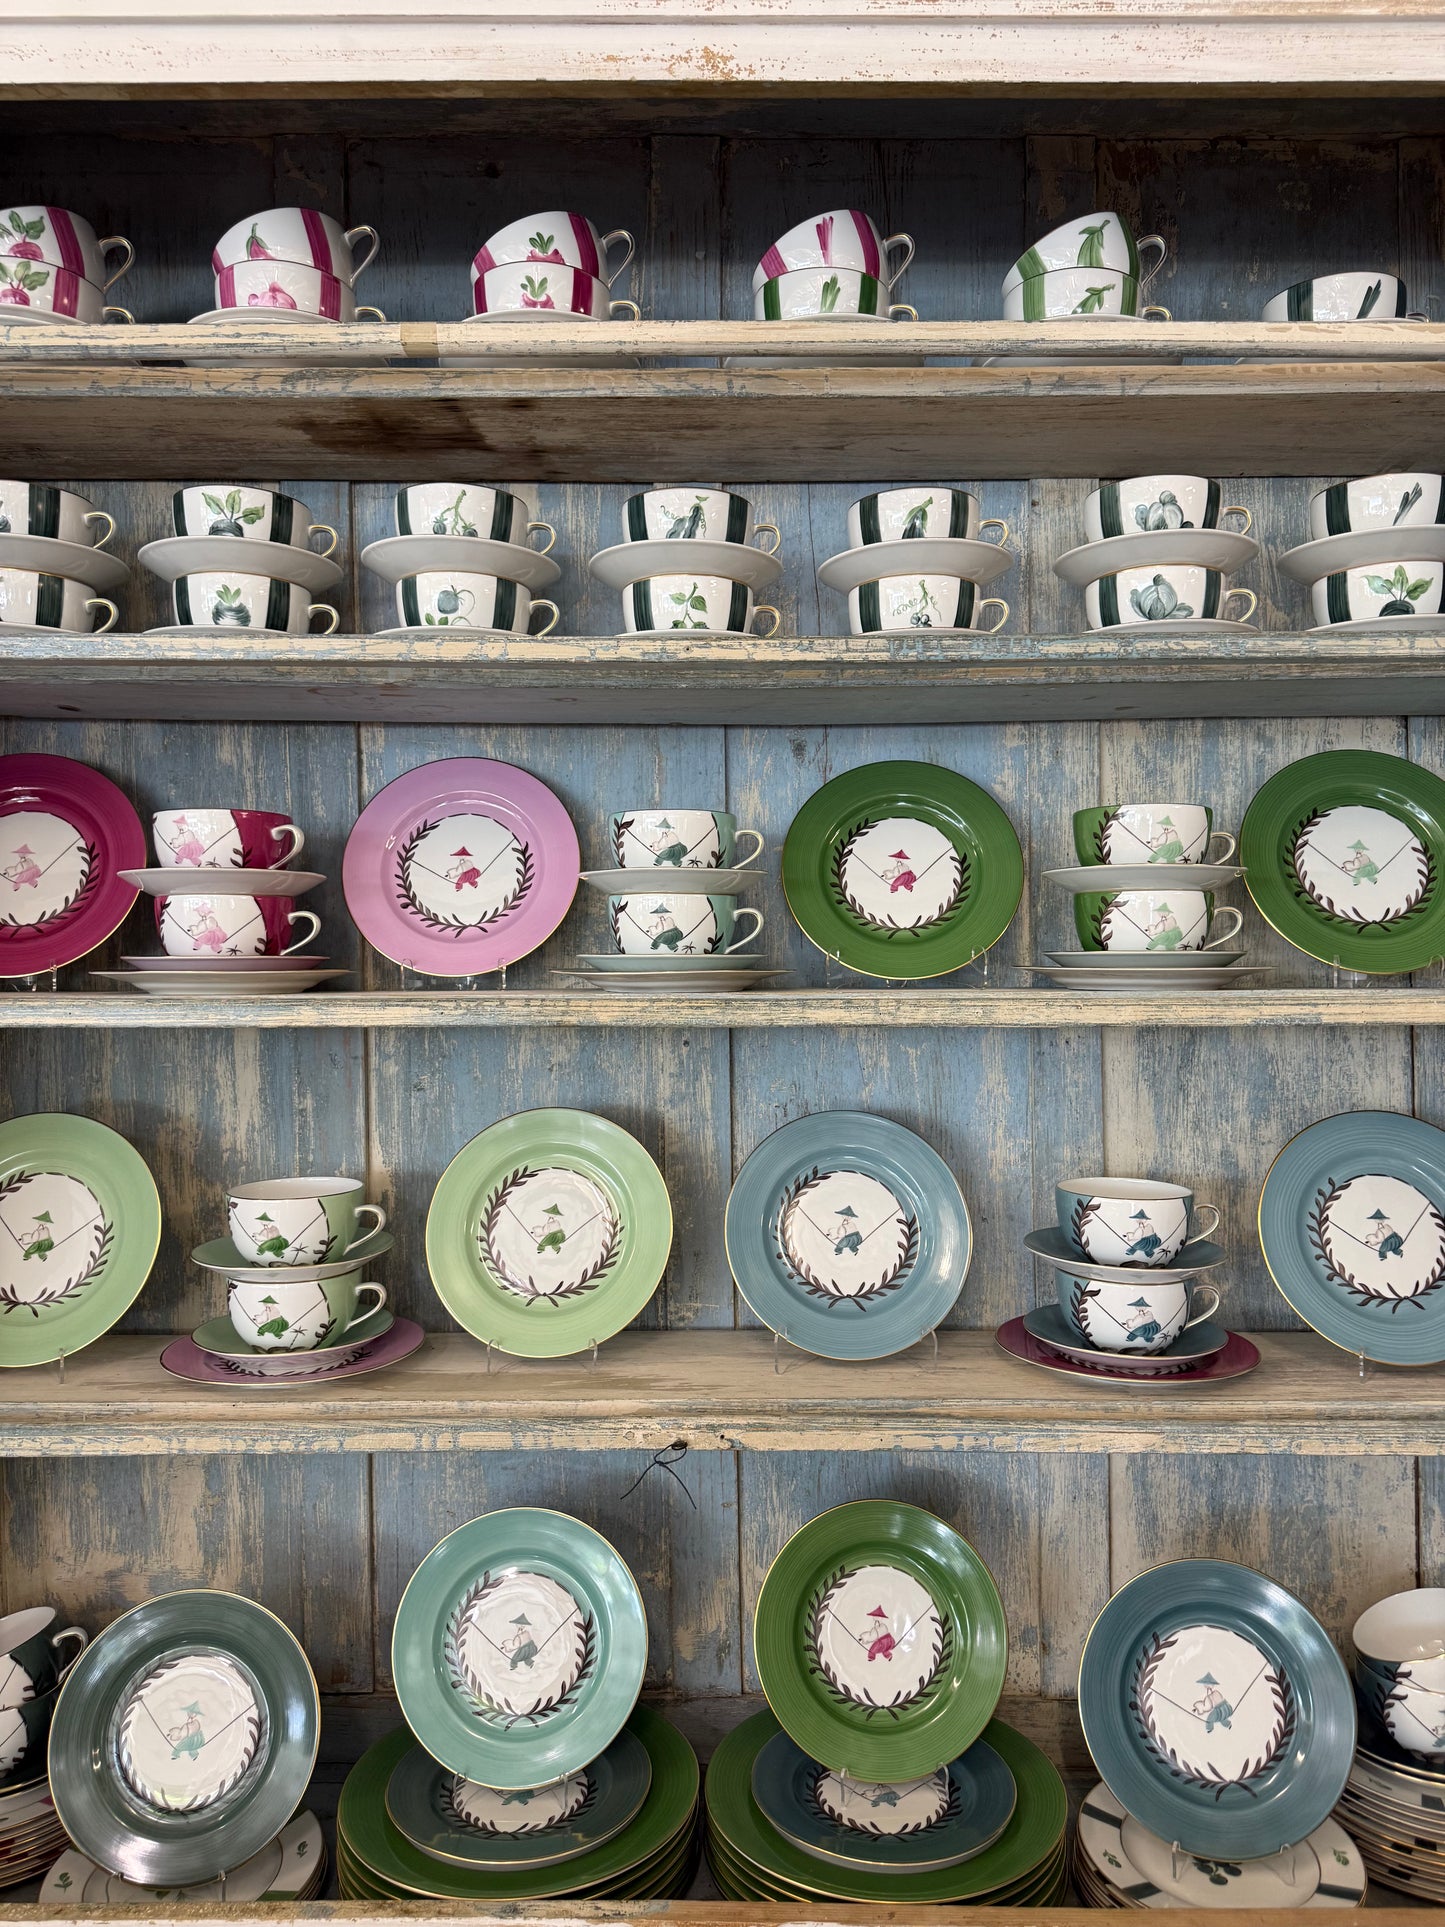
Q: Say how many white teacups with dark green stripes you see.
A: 15